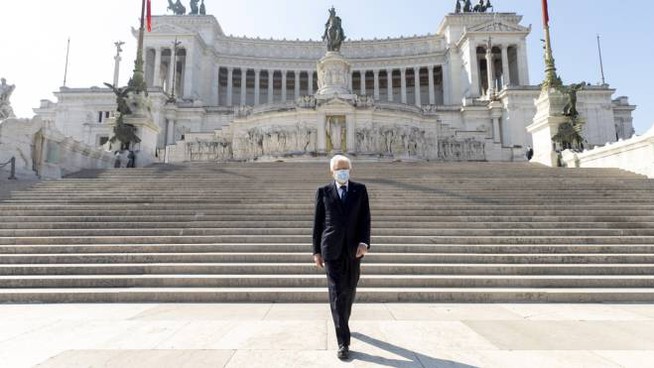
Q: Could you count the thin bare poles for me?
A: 2